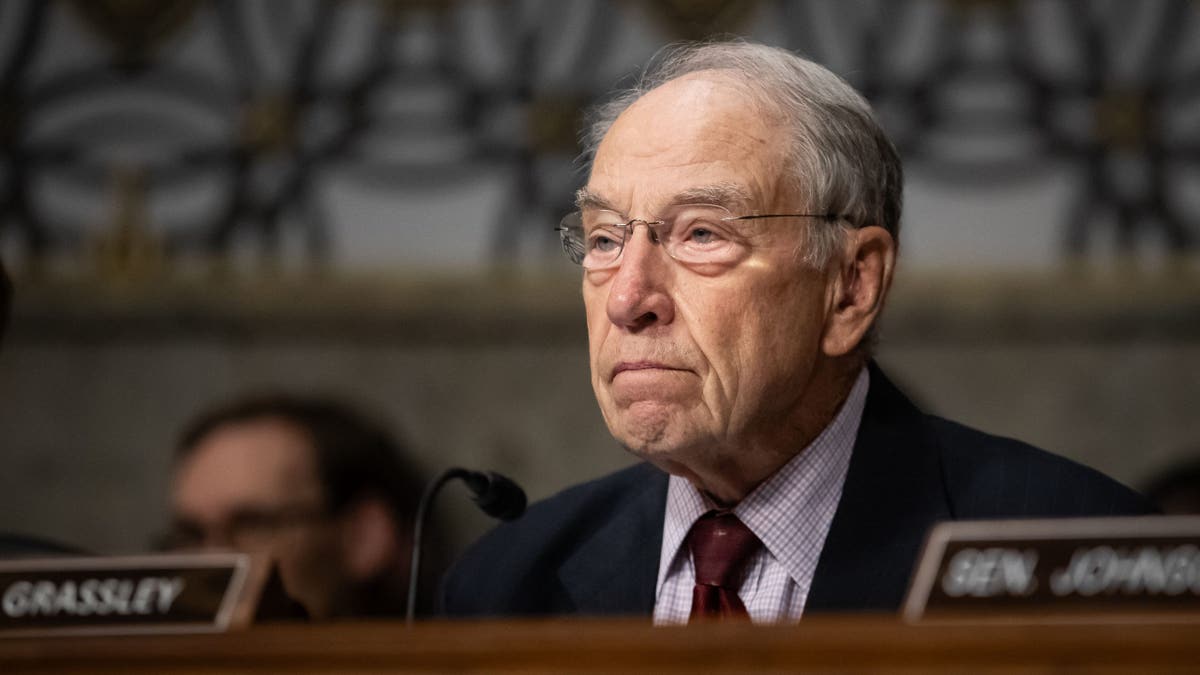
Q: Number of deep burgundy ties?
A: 1